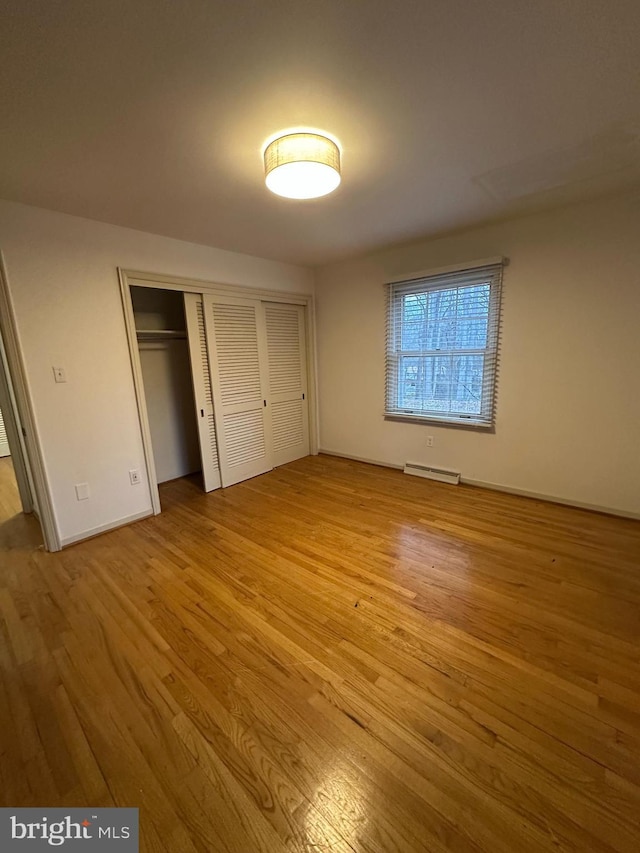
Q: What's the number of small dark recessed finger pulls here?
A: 3